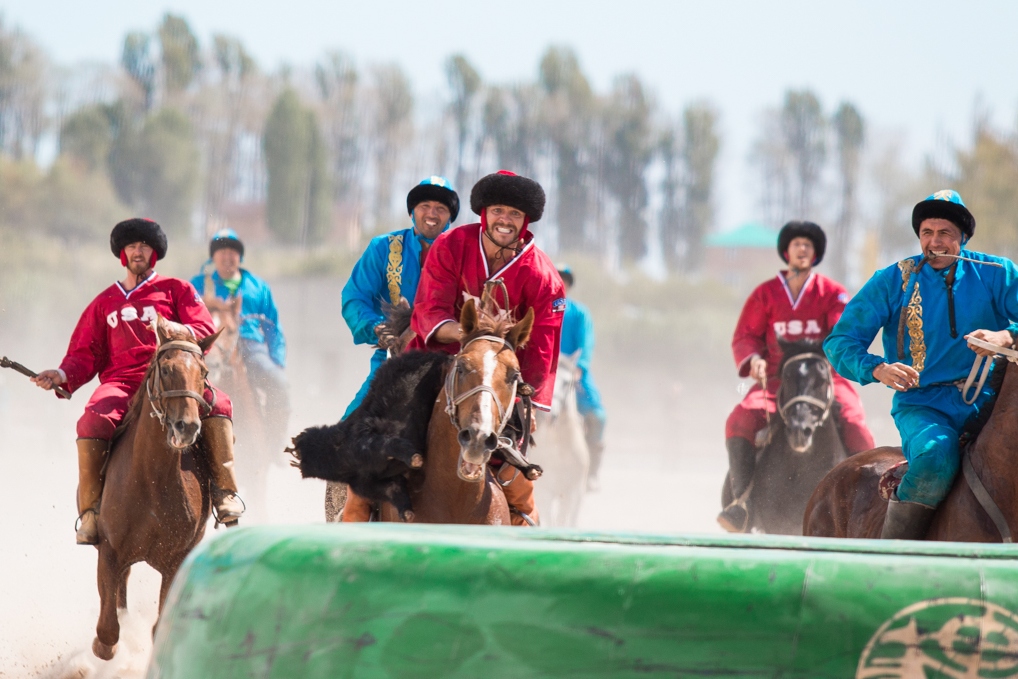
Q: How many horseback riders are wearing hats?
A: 7